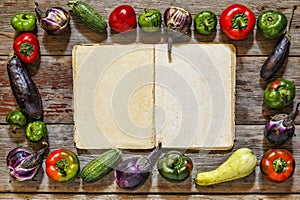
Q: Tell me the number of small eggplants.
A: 5